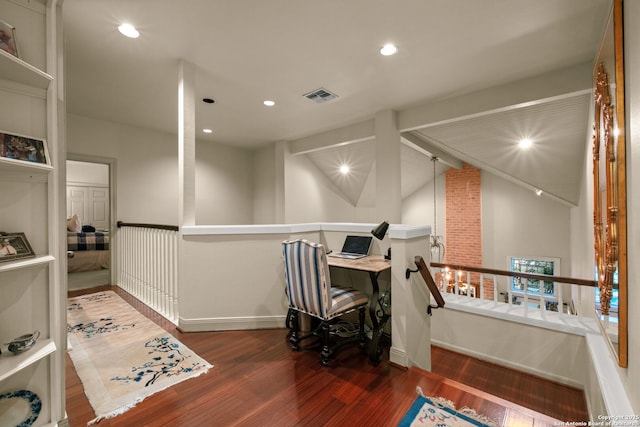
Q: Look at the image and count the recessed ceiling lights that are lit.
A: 6